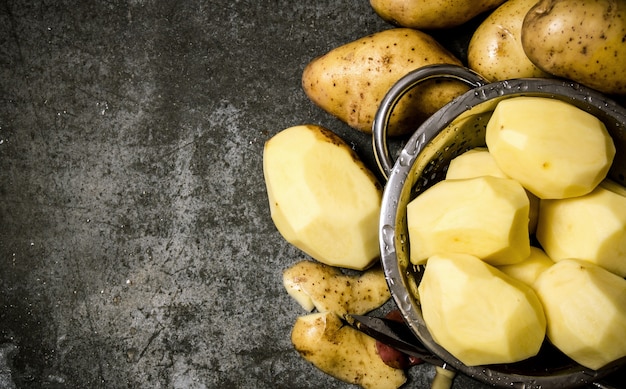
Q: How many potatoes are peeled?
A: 8